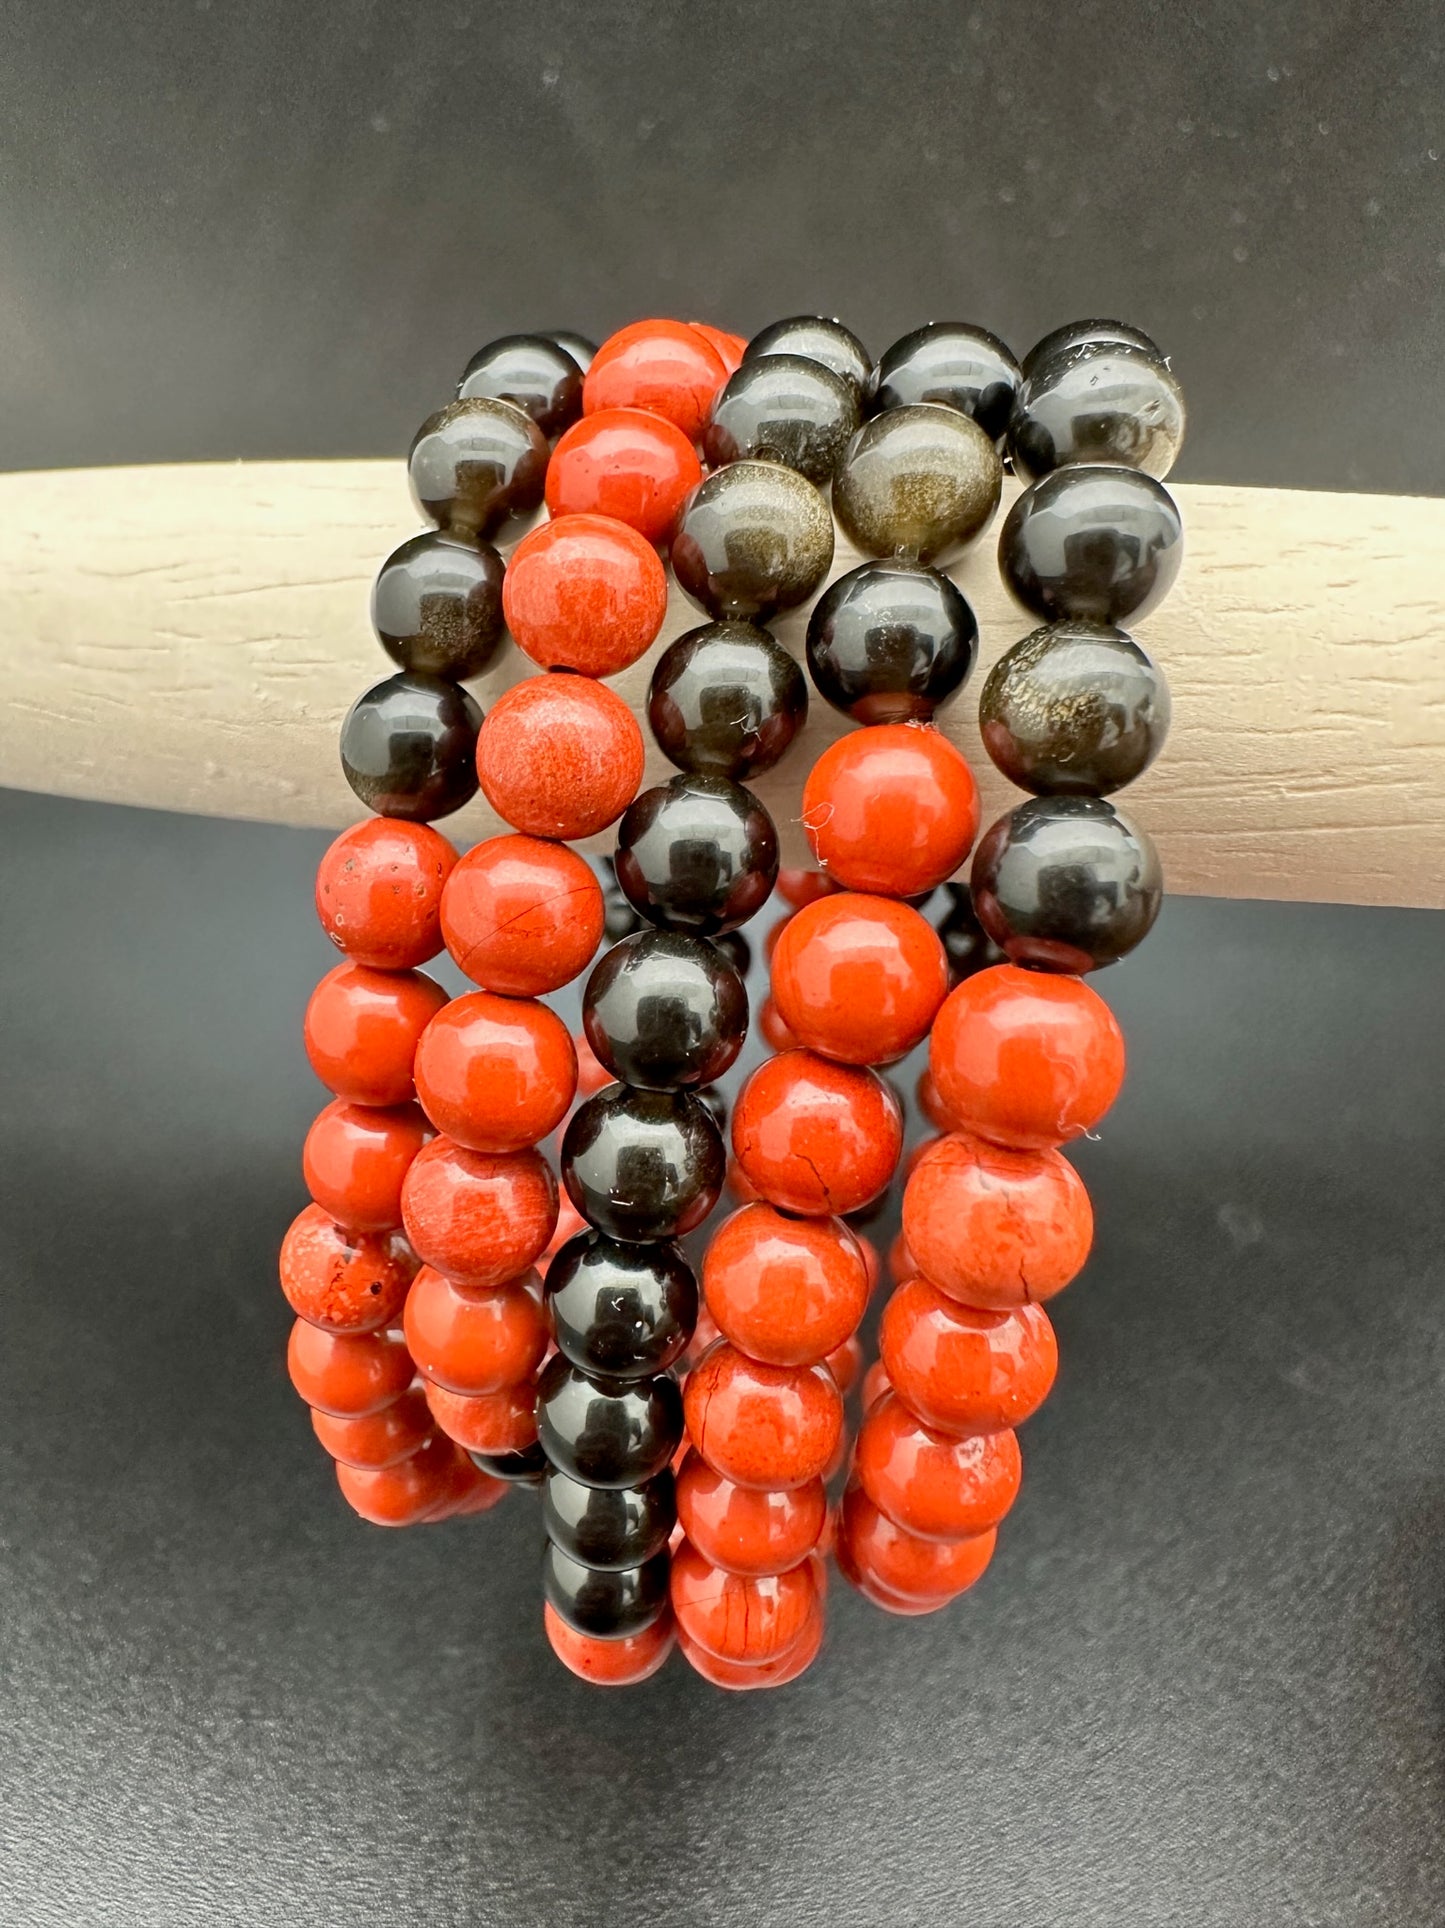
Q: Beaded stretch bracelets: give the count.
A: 5